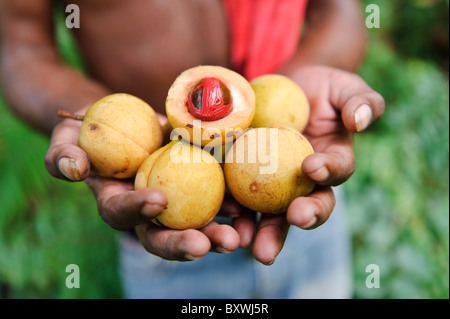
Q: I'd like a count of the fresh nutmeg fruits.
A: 5